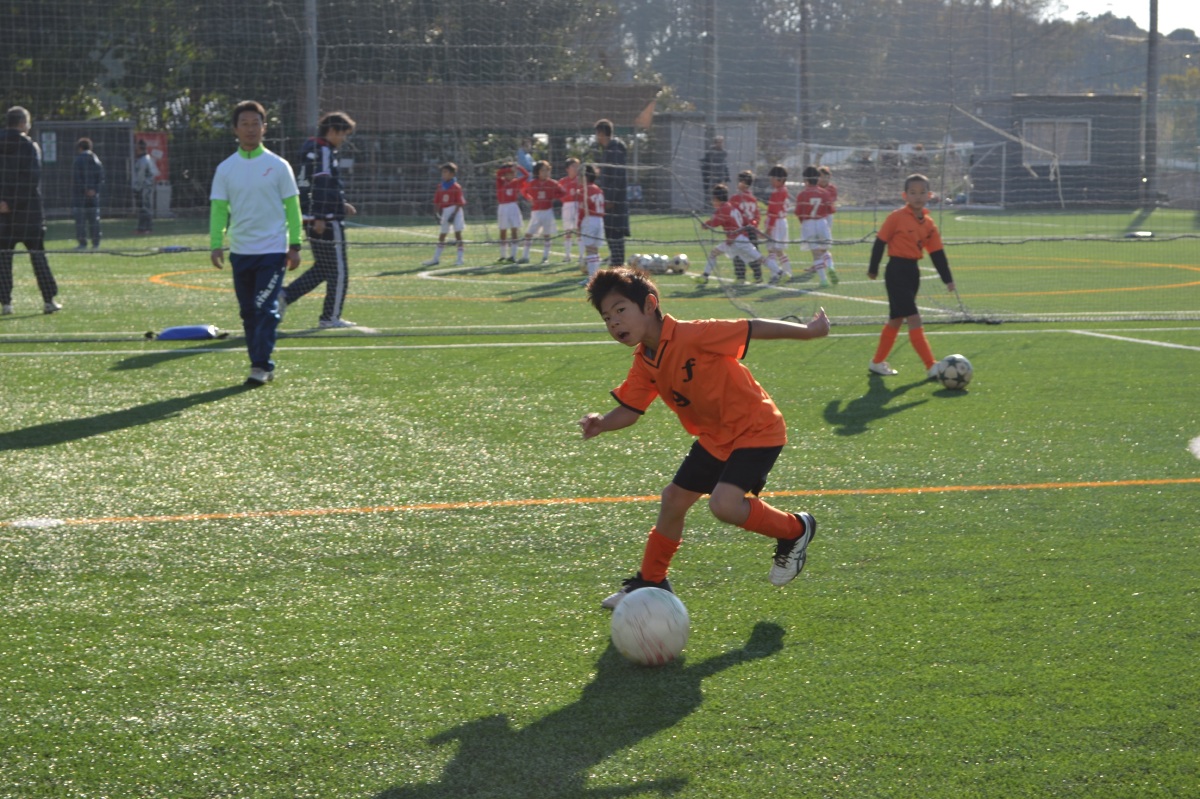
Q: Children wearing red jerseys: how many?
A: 10